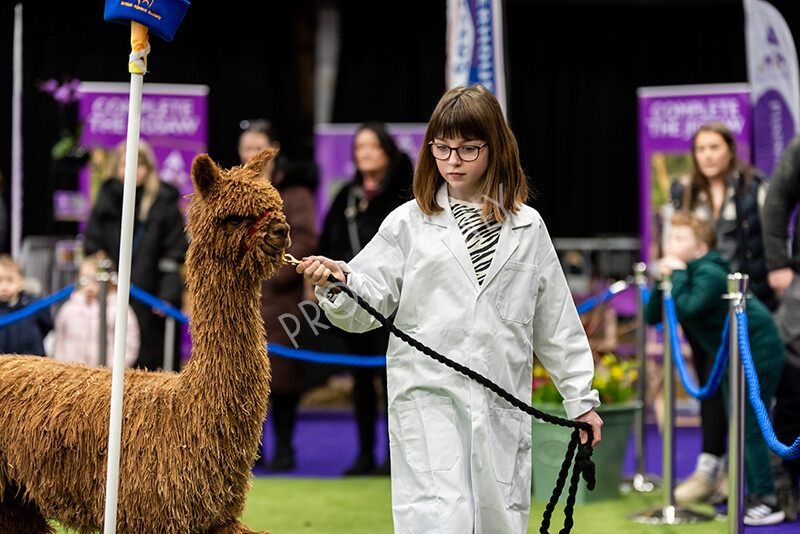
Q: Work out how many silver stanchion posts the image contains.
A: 4